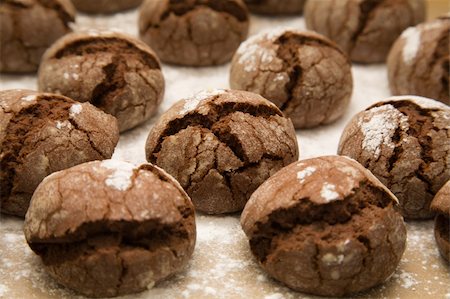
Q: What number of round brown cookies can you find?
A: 14